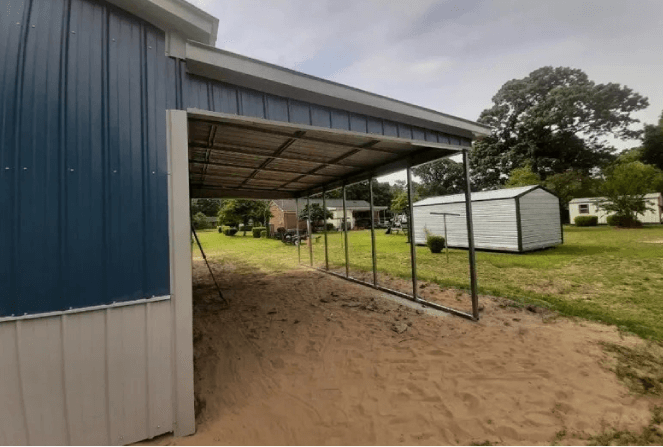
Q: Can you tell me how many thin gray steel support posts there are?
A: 7